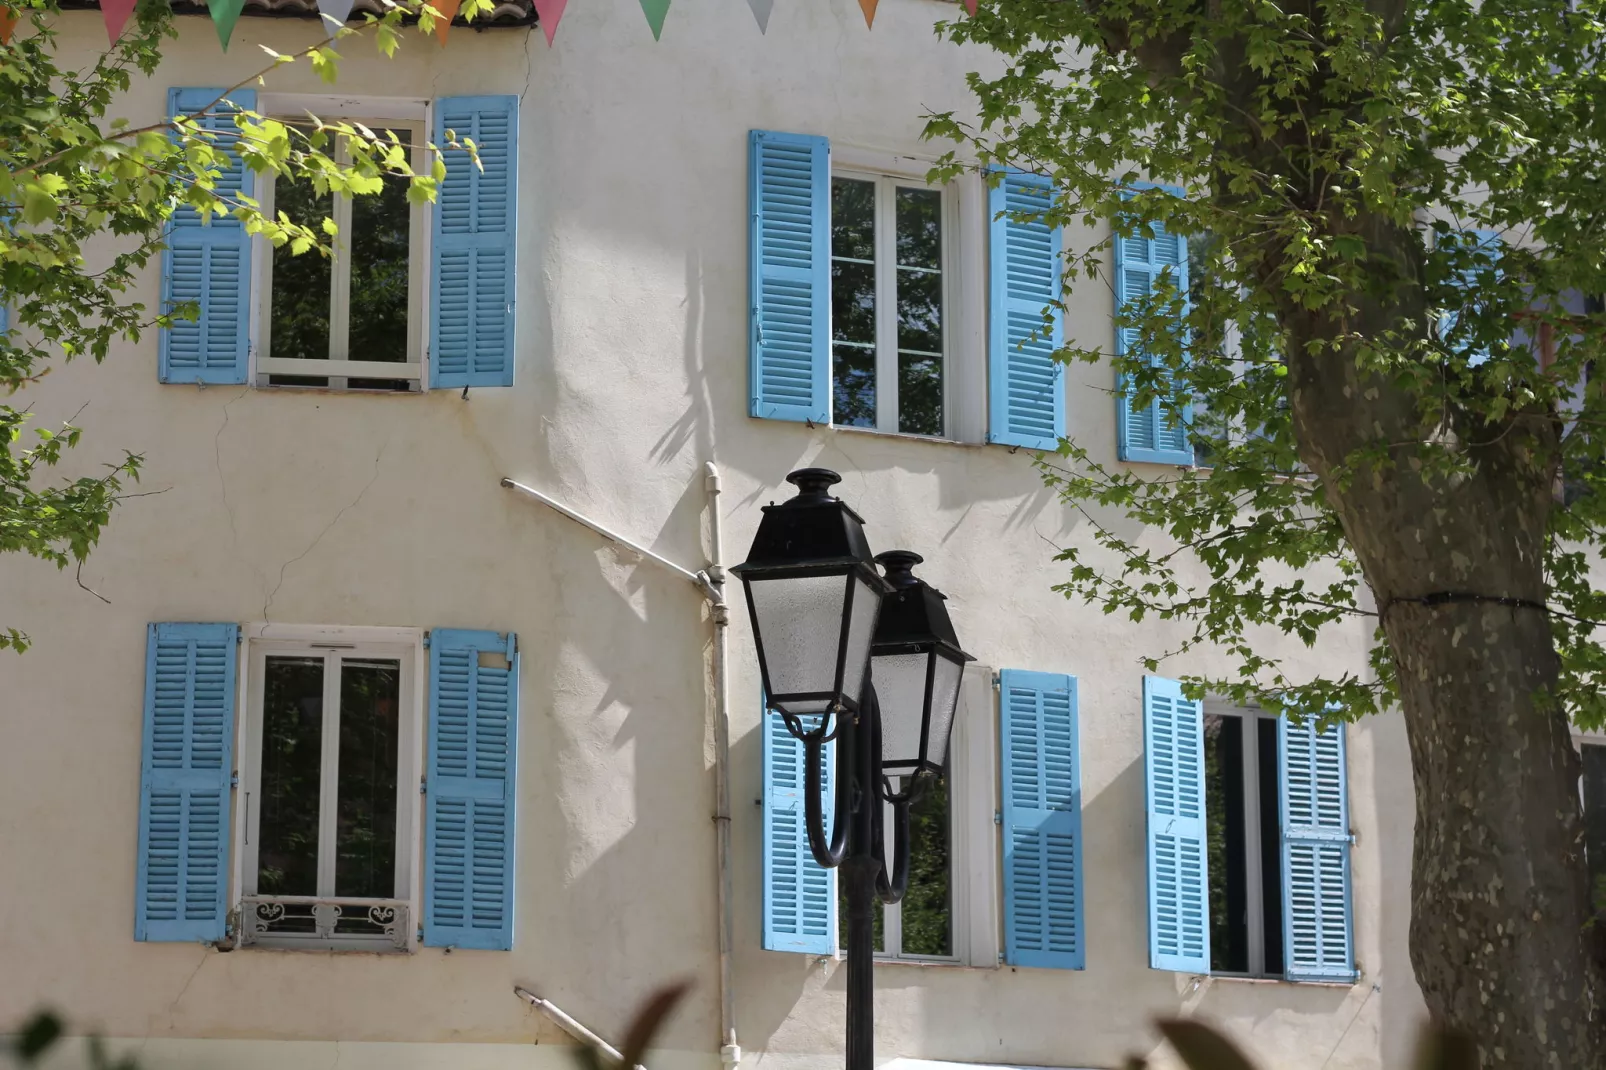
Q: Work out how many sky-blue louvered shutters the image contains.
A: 12